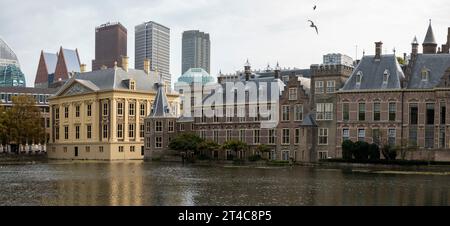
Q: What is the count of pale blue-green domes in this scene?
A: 1